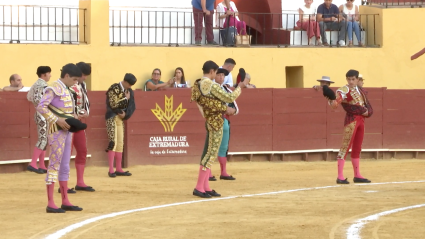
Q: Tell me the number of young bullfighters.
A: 7